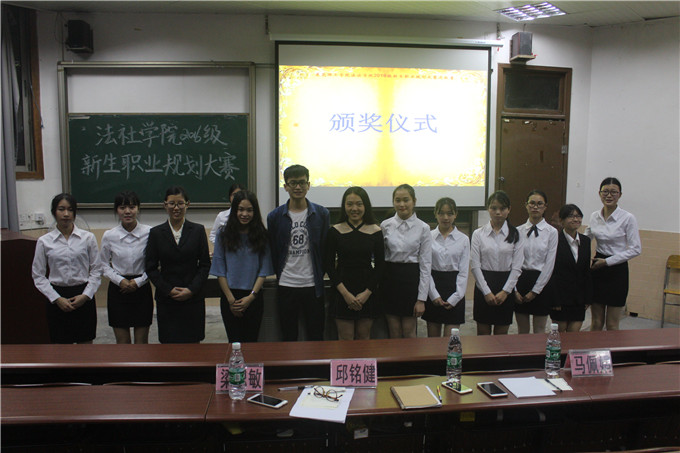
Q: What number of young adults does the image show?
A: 13